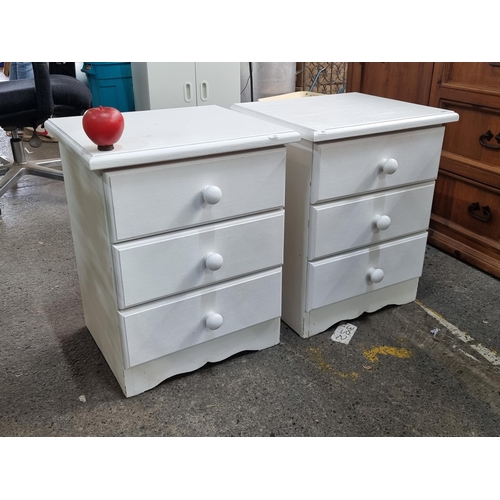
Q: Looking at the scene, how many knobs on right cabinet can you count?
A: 3